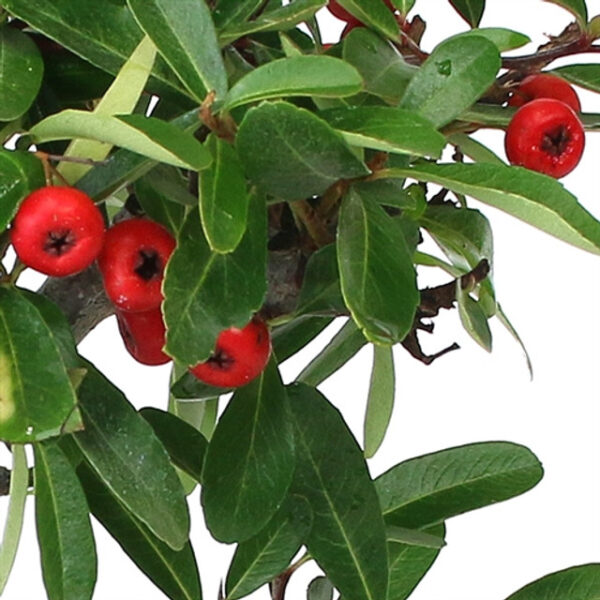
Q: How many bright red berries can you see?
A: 6